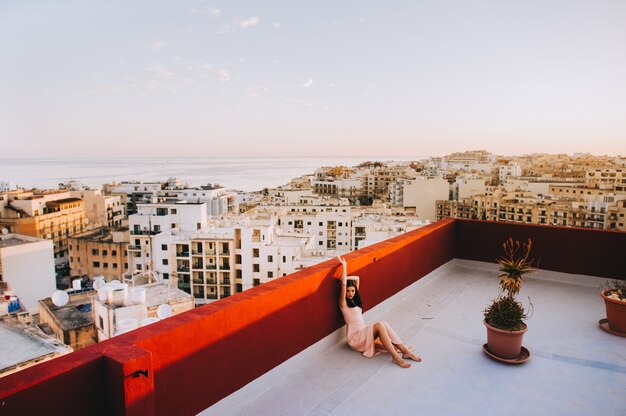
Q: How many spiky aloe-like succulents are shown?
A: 1